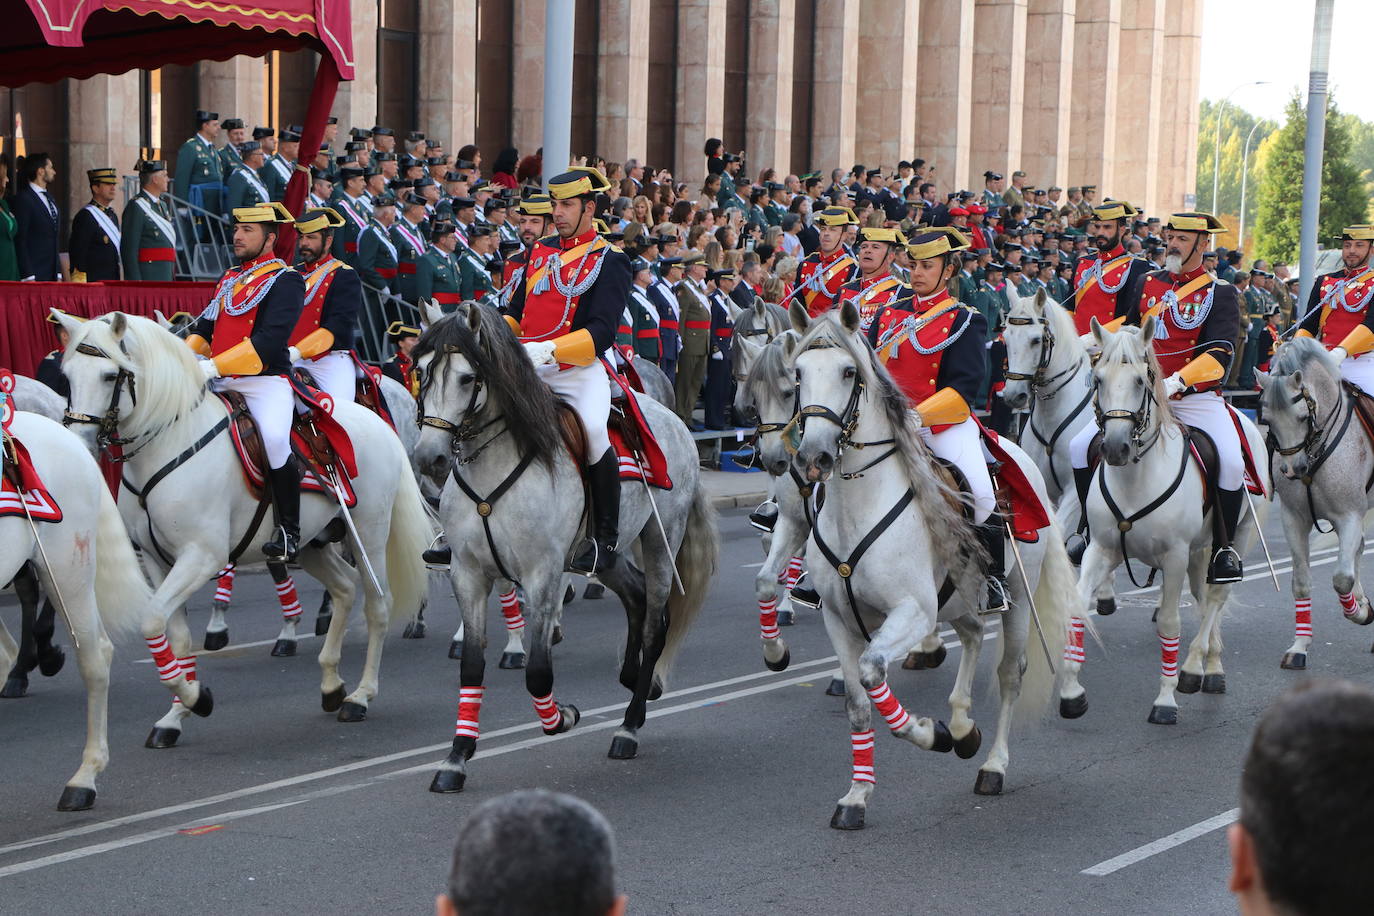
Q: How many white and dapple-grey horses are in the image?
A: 12